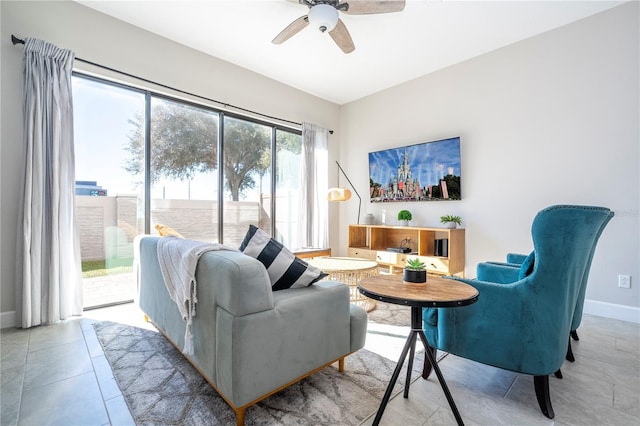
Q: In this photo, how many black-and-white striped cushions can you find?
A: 1